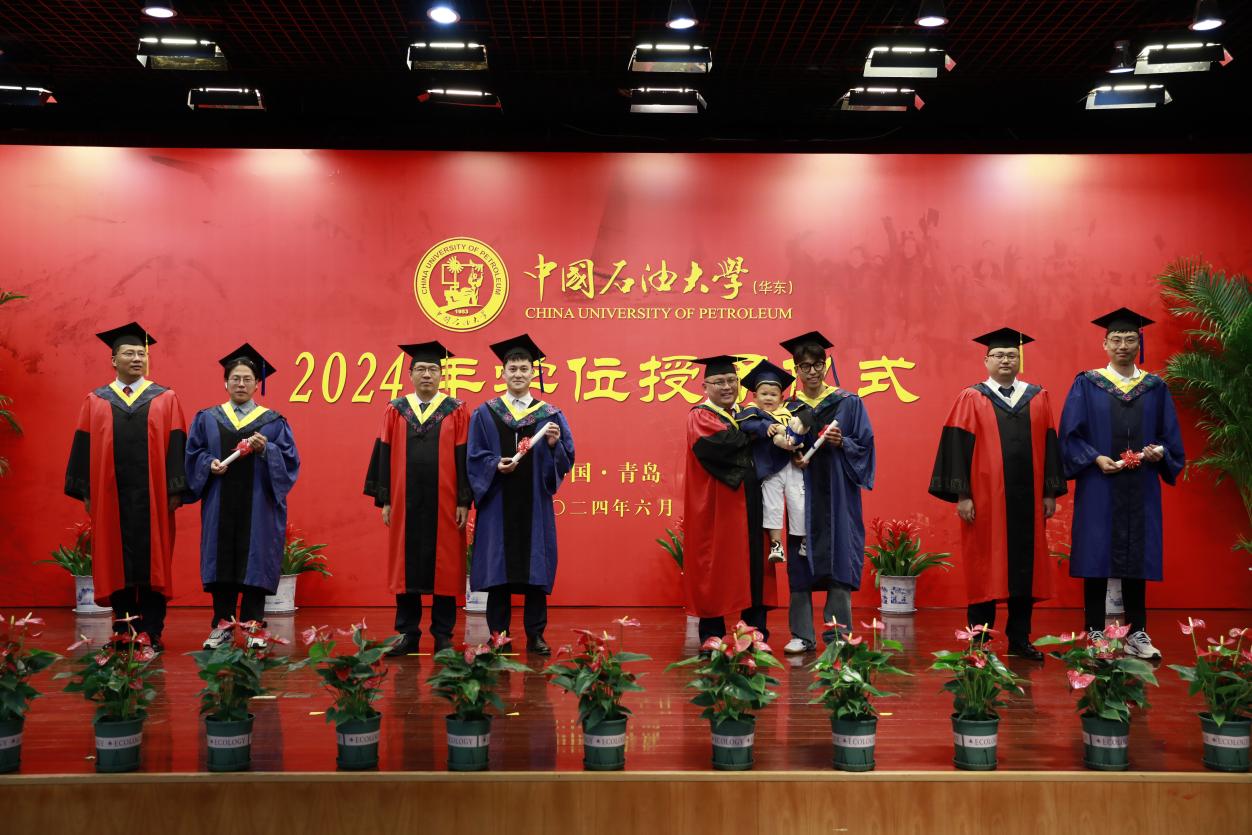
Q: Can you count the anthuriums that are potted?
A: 11